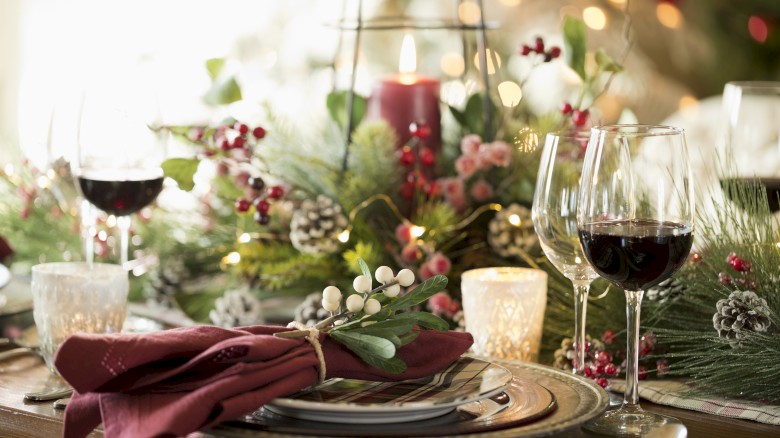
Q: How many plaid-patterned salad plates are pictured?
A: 1